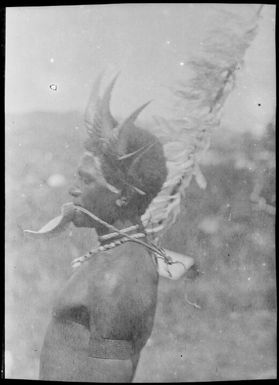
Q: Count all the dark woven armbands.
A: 1